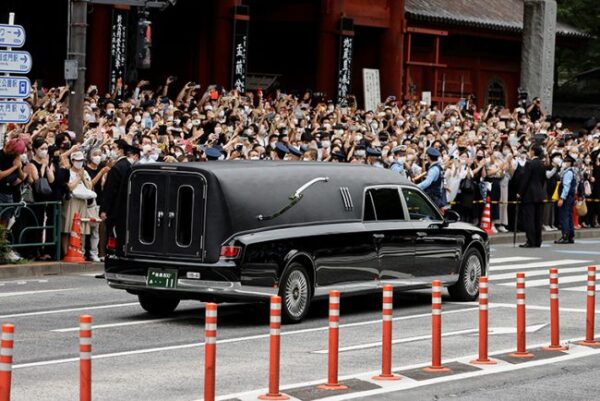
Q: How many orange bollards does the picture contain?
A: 11